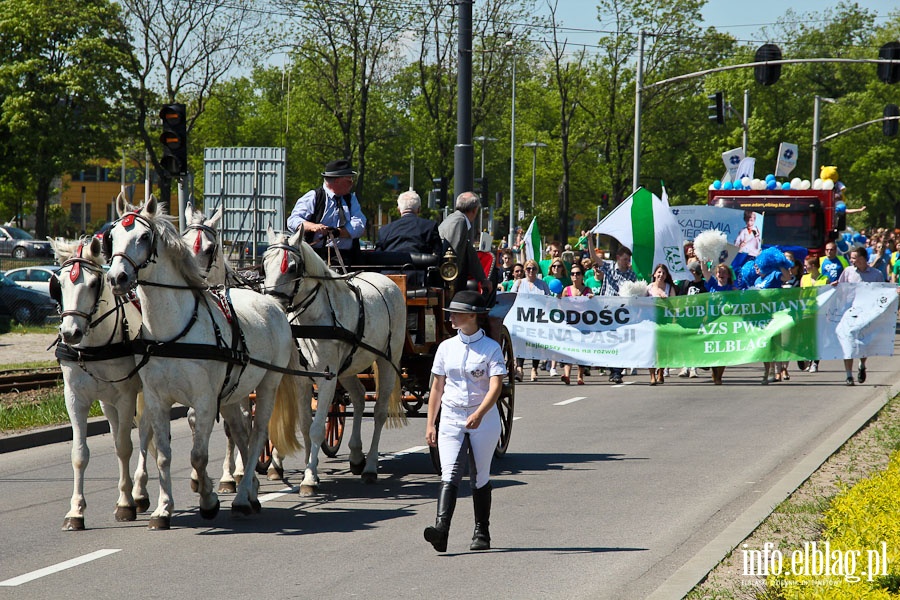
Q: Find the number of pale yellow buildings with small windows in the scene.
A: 1